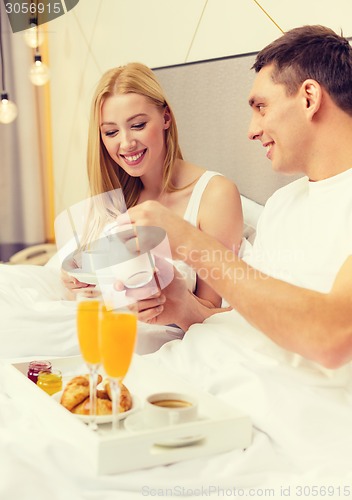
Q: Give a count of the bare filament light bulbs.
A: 3